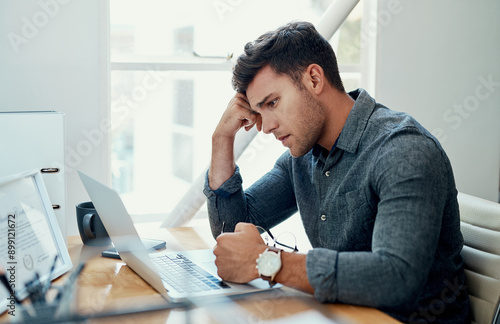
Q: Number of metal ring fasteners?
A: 2